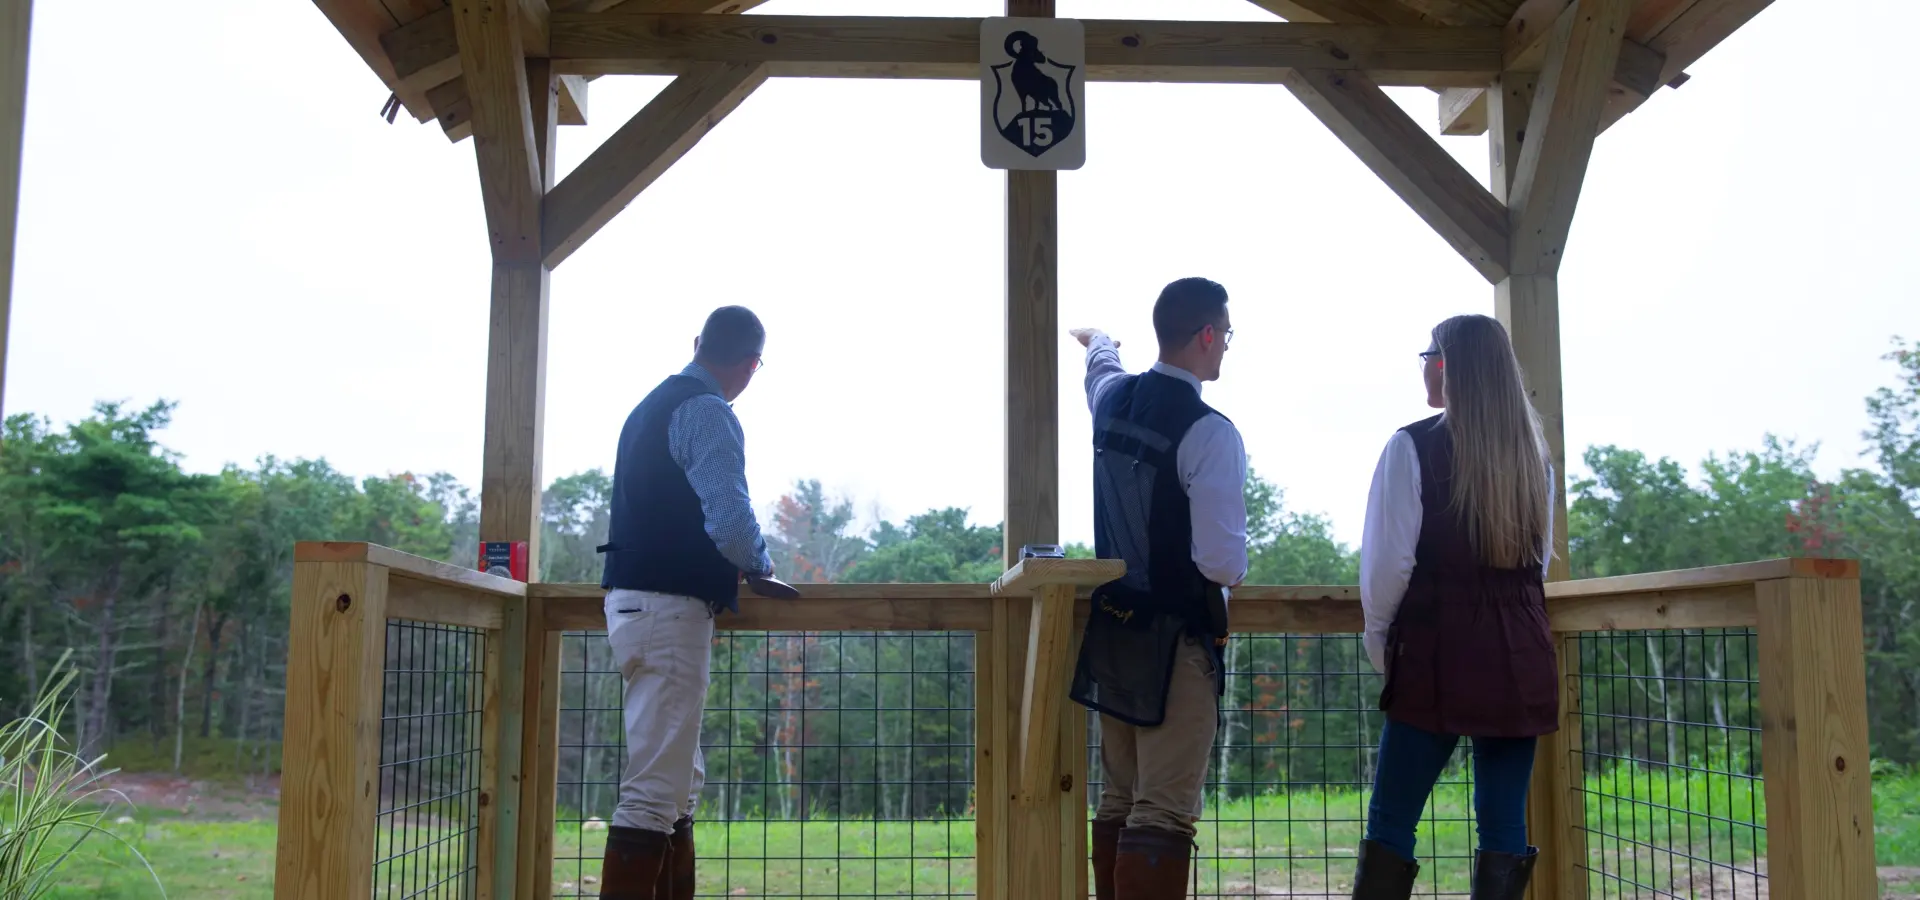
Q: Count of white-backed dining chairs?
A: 0